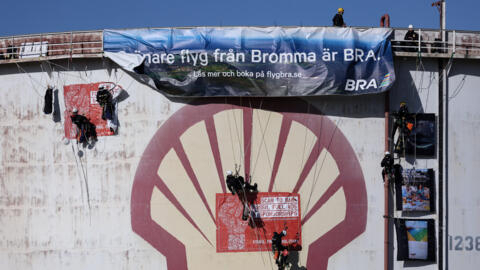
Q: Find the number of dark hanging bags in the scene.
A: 1